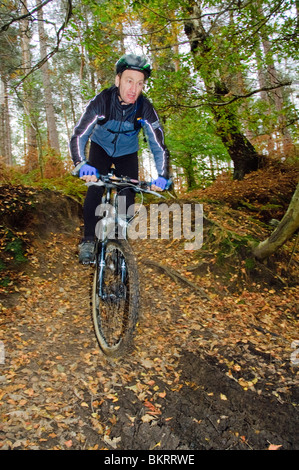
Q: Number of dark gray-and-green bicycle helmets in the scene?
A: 1